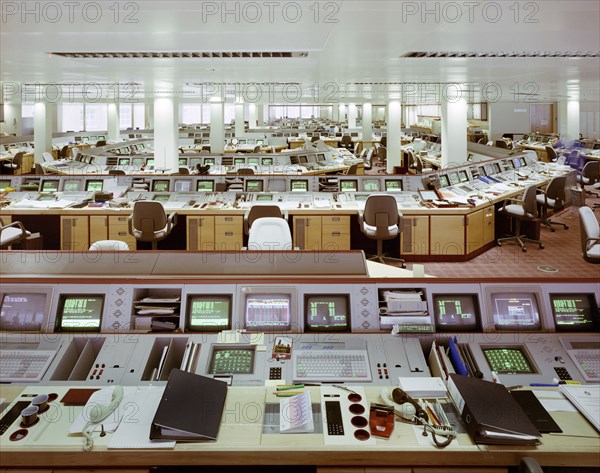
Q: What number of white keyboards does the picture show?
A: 3